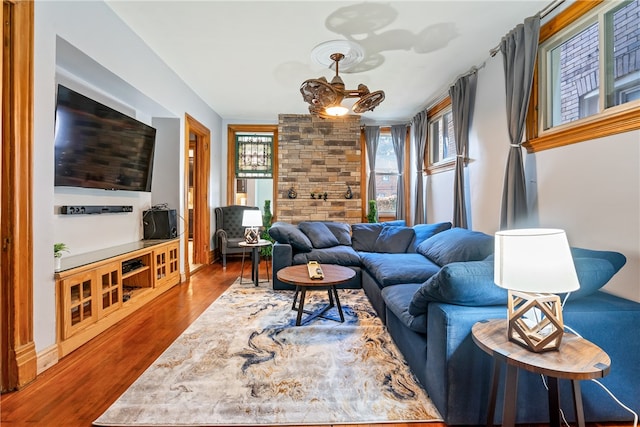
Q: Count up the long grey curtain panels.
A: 5